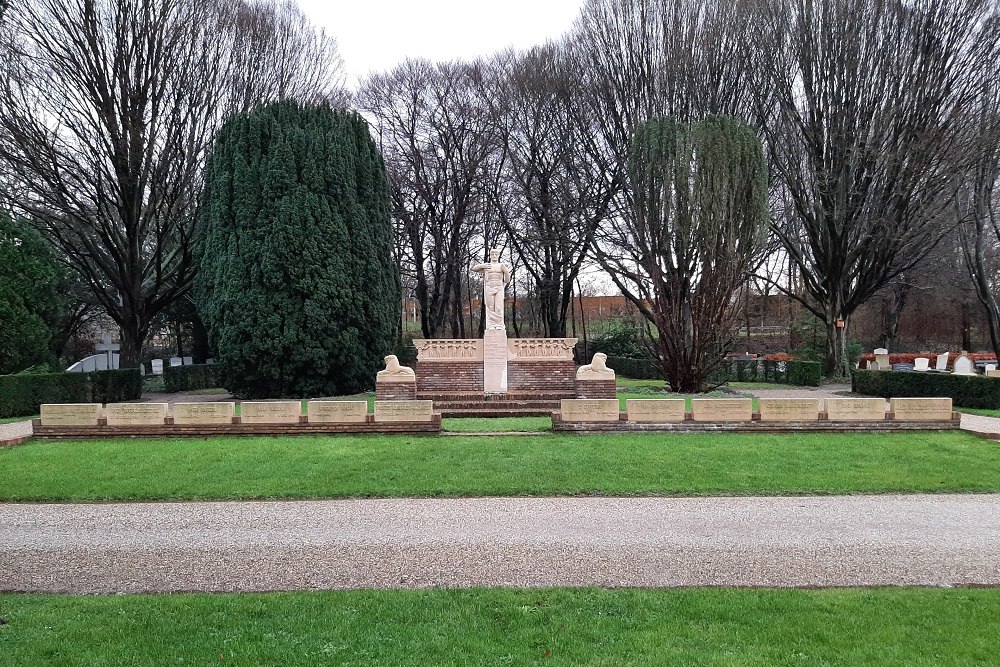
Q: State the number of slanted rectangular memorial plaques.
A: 12